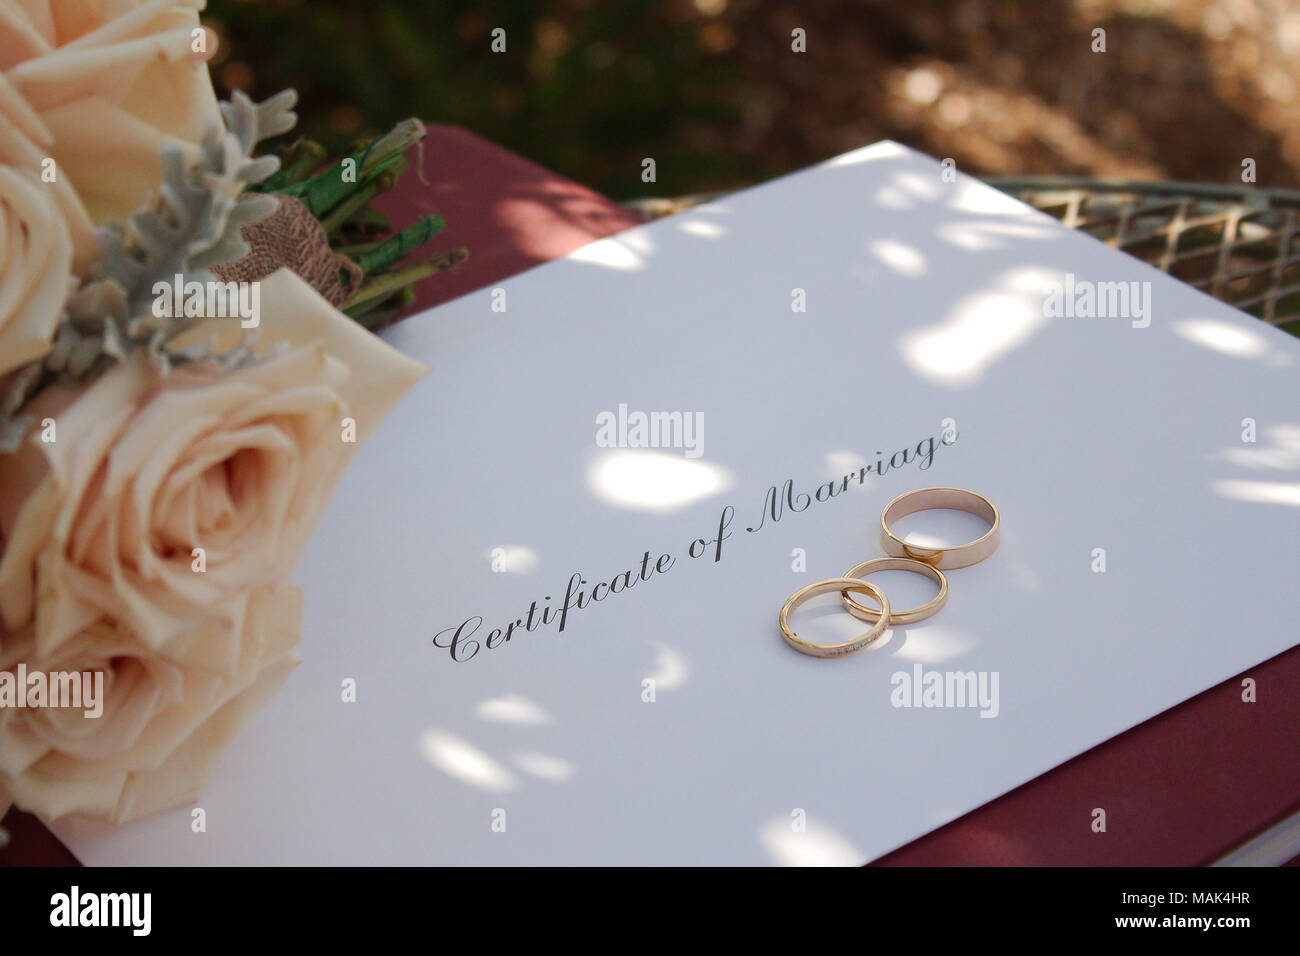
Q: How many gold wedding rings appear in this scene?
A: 3